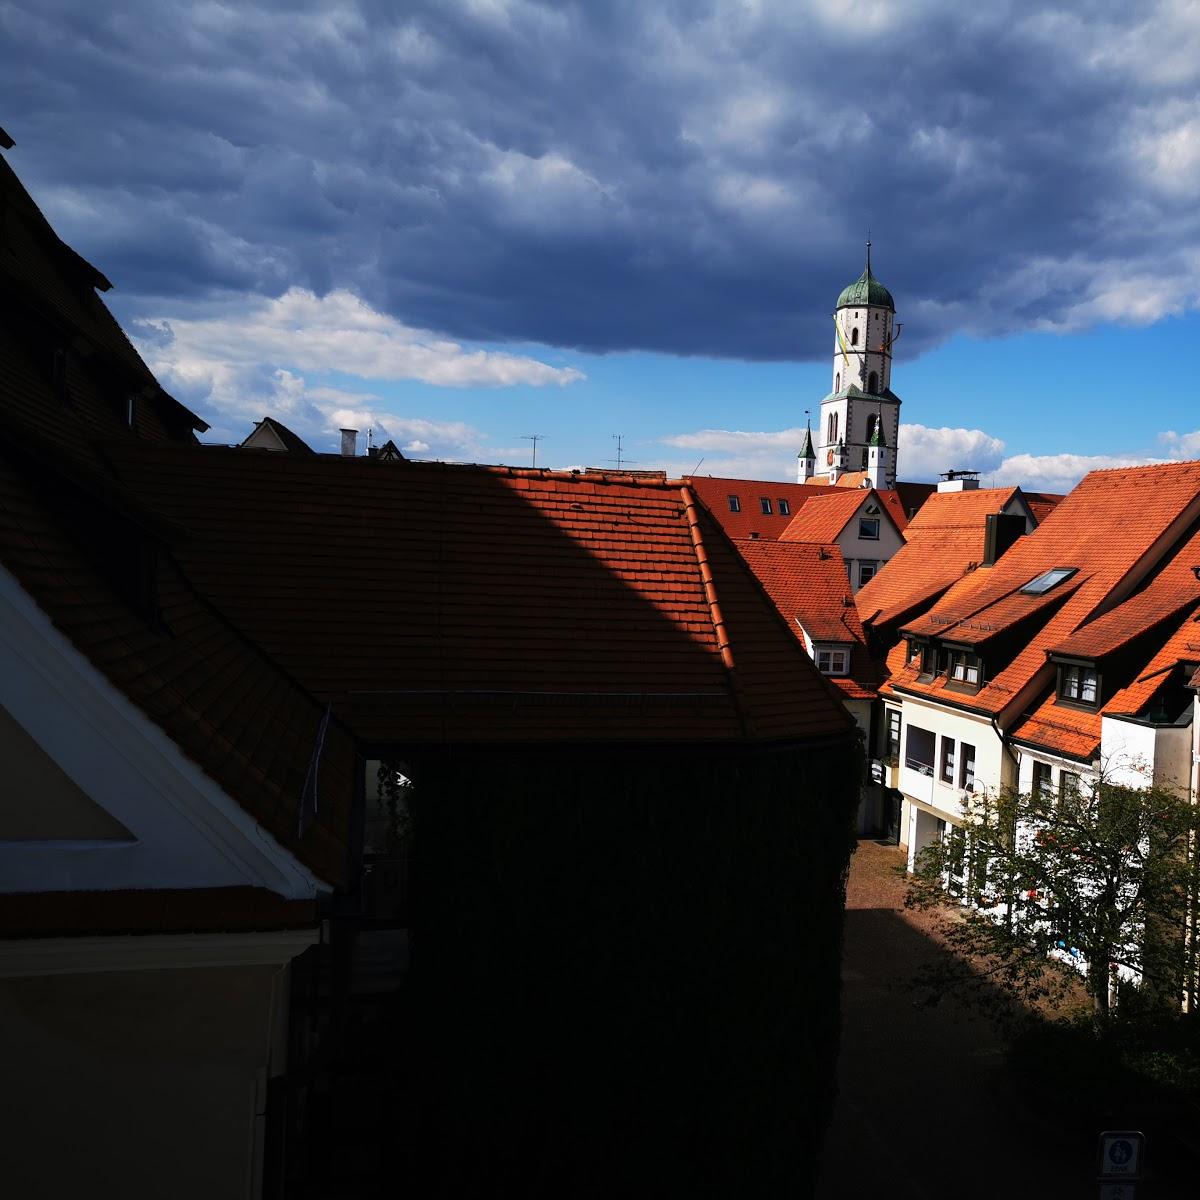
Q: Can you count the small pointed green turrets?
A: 2